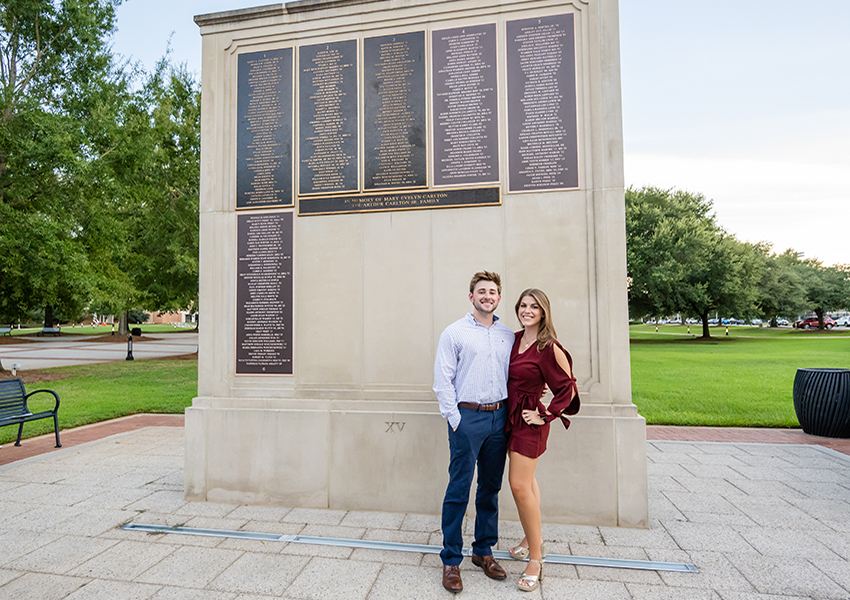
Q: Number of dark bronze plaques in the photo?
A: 7